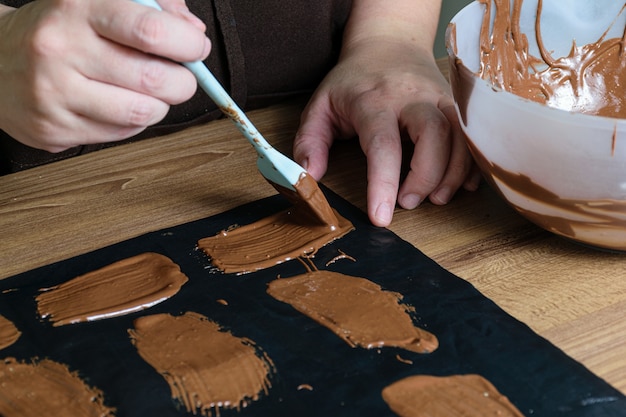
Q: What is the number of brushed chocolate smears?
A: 7